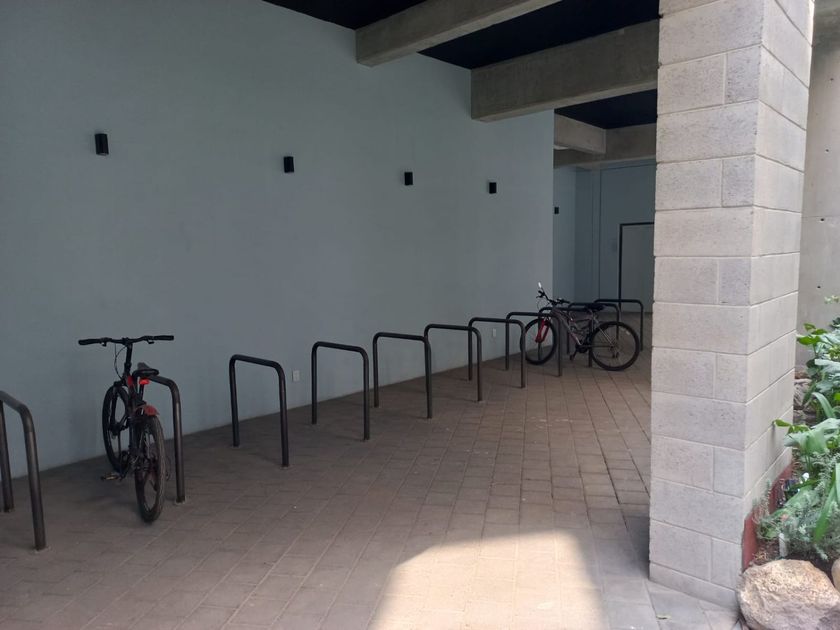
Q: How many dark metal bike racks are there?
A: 11